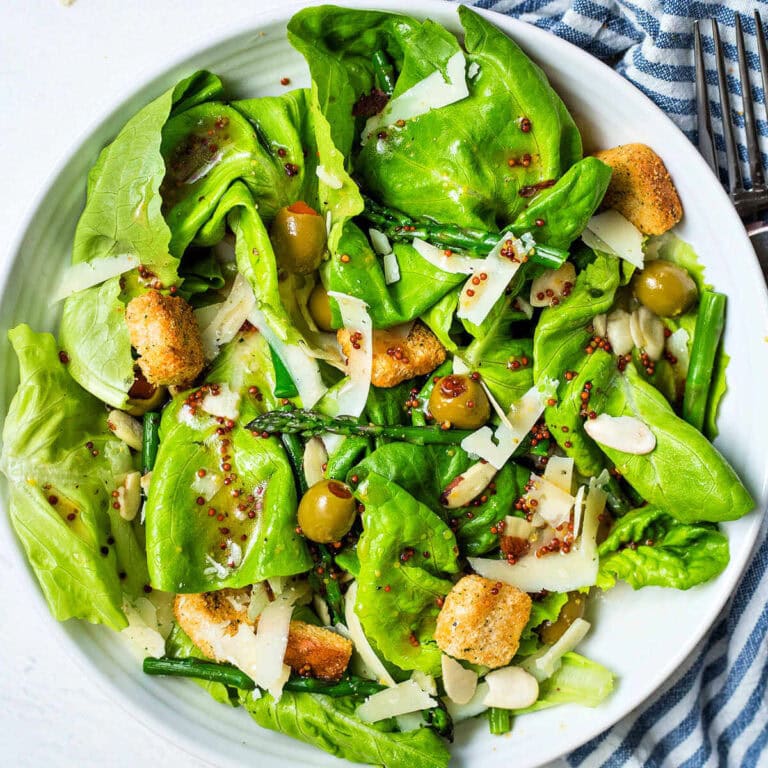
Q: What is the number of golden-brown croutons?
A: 6